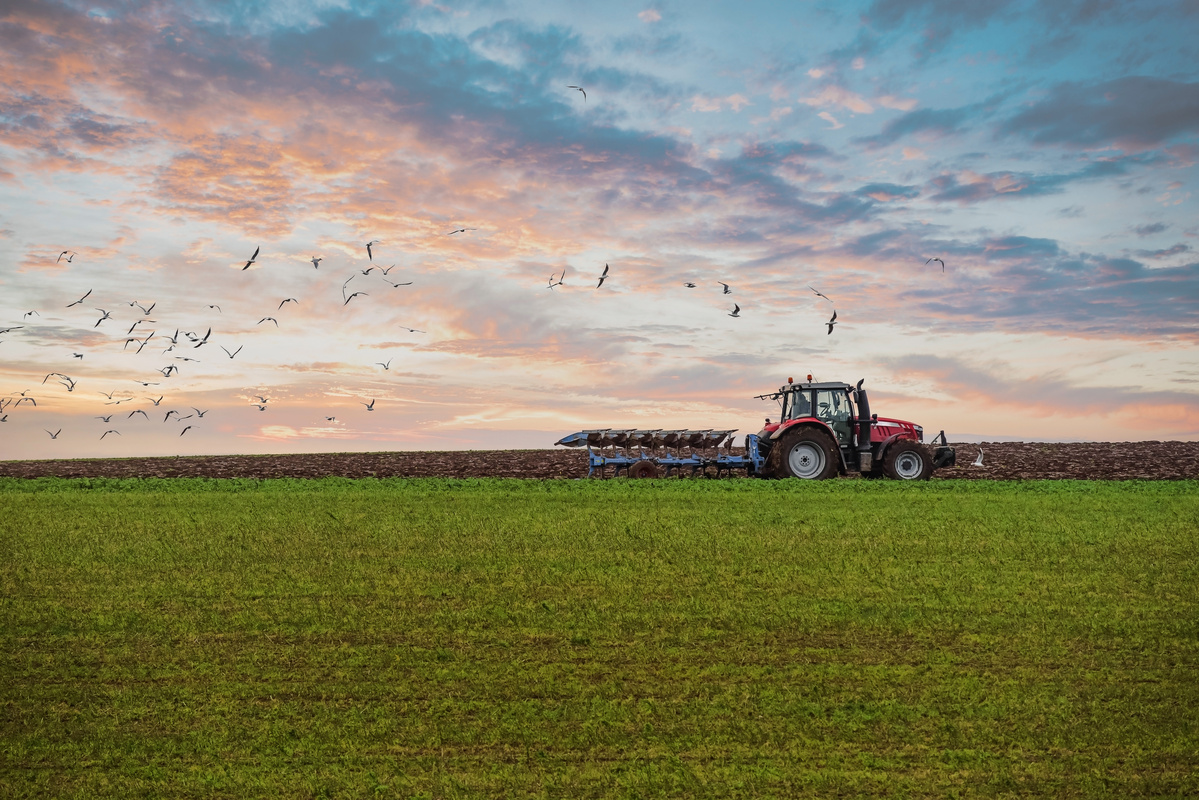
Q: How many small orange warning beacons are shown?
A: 2